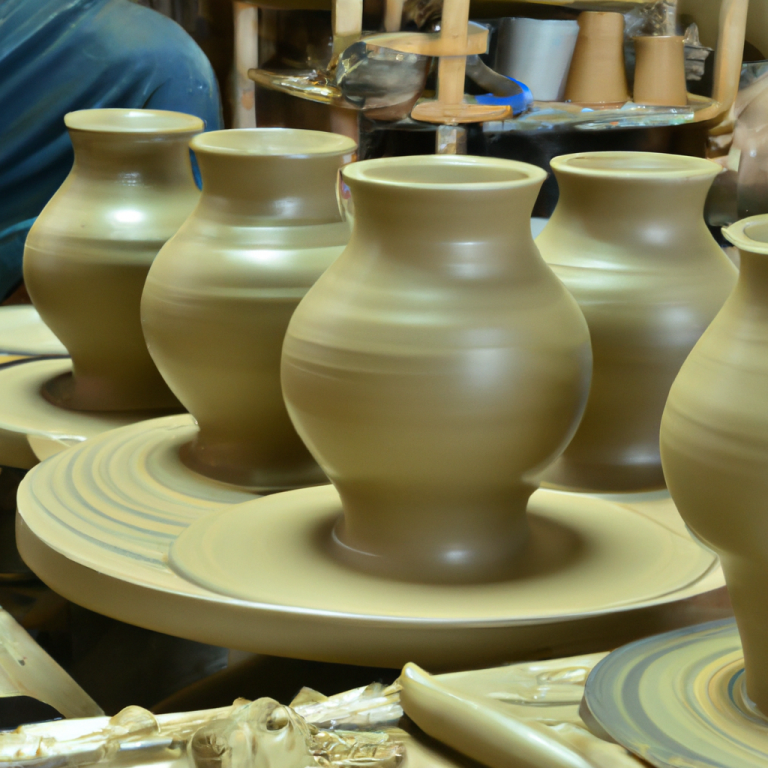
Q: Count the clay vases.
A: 5